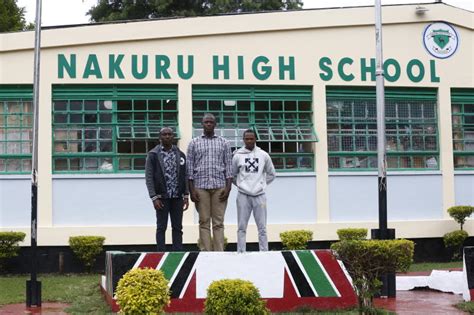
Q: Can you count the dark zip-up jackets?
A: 1